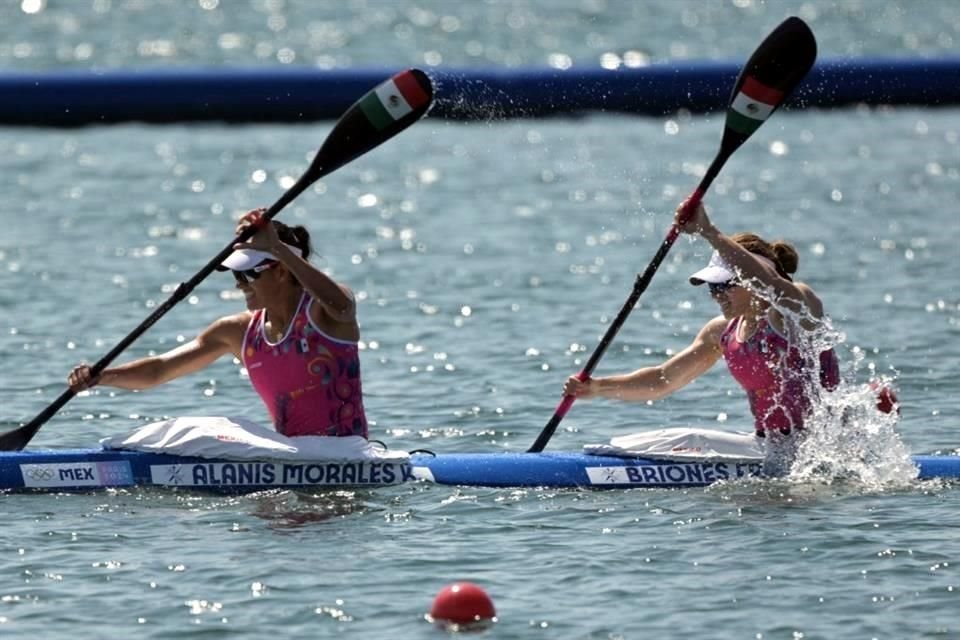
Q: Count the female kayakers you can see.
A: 2